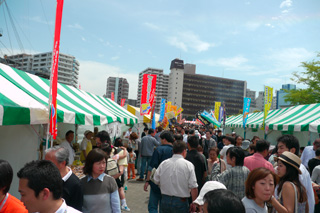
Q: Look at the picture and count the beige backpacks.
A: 1